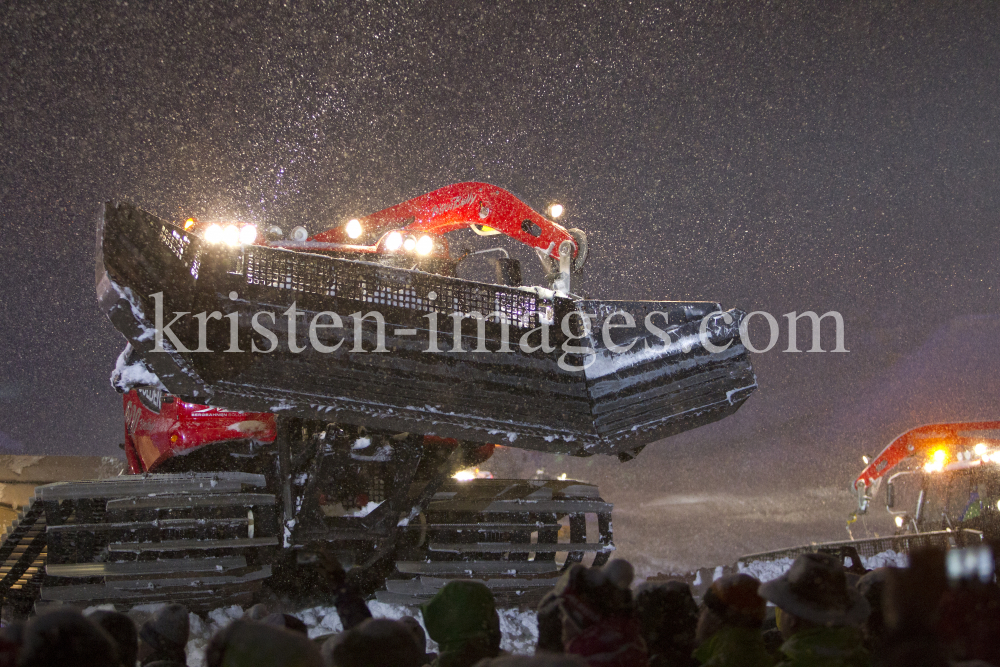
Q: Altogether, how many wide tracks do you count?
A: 2